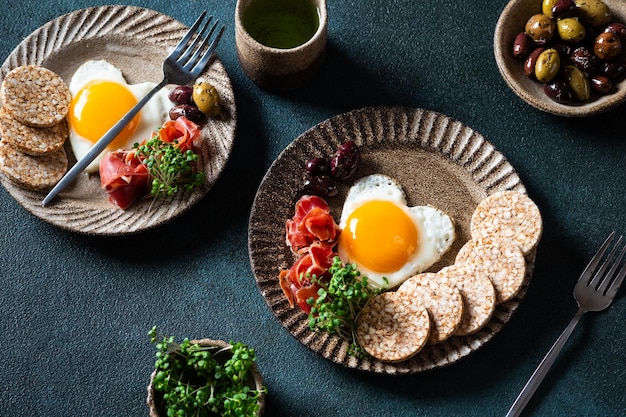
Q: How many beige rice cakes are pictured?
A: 8